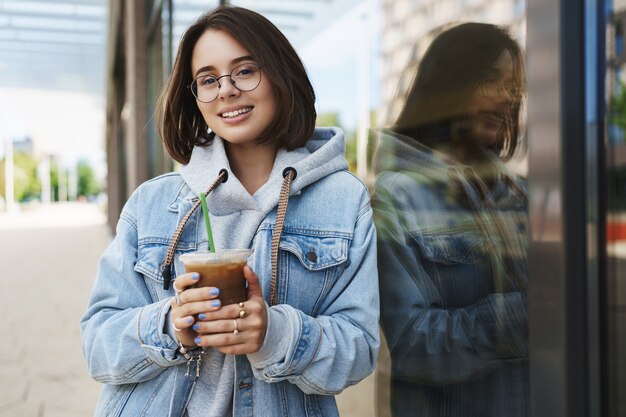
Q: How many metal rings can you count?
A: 5